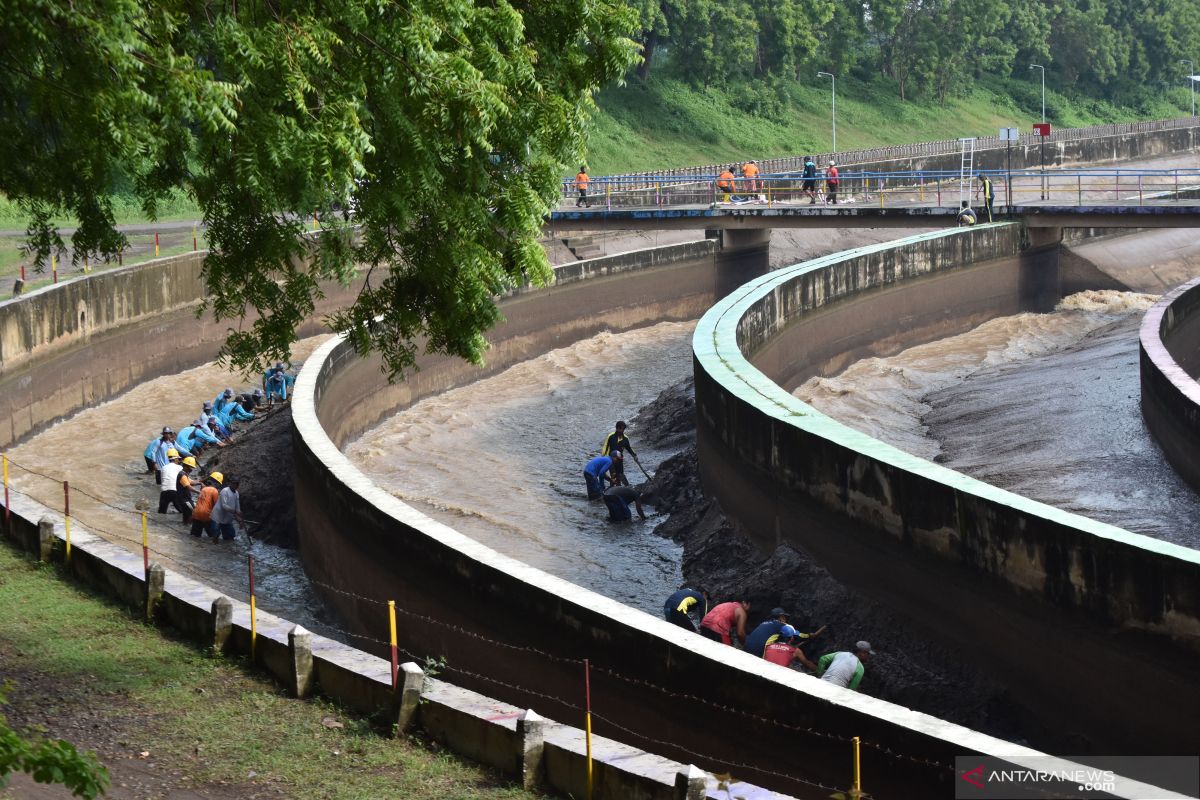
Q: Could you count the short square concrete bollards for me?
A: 7